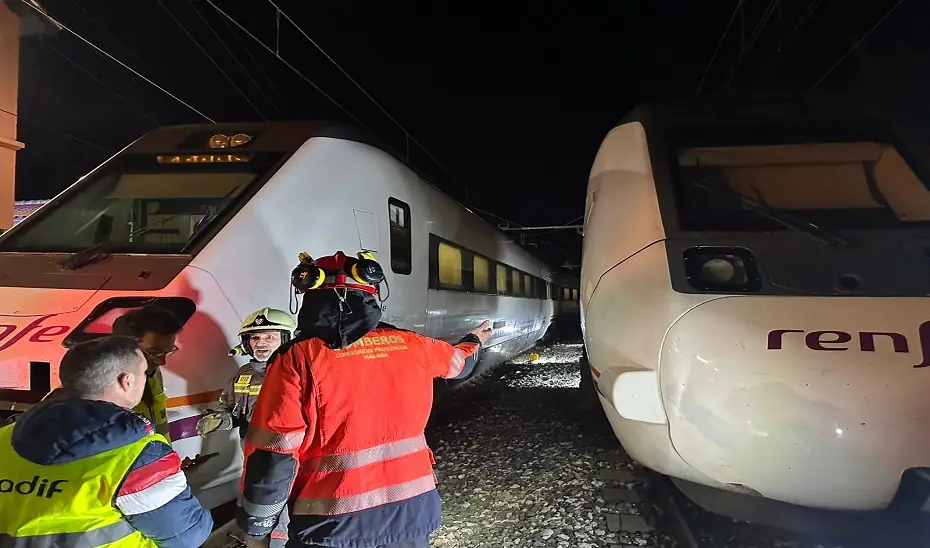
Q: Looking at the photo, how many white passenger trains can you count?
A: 2